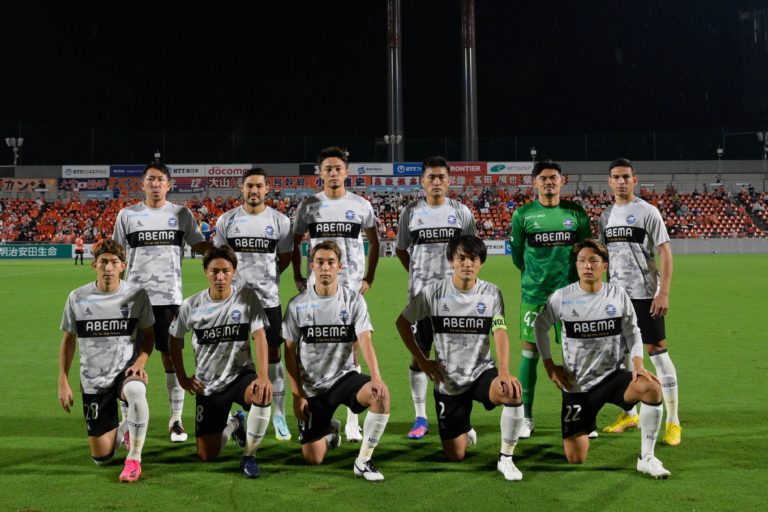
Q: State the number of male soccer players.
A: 11